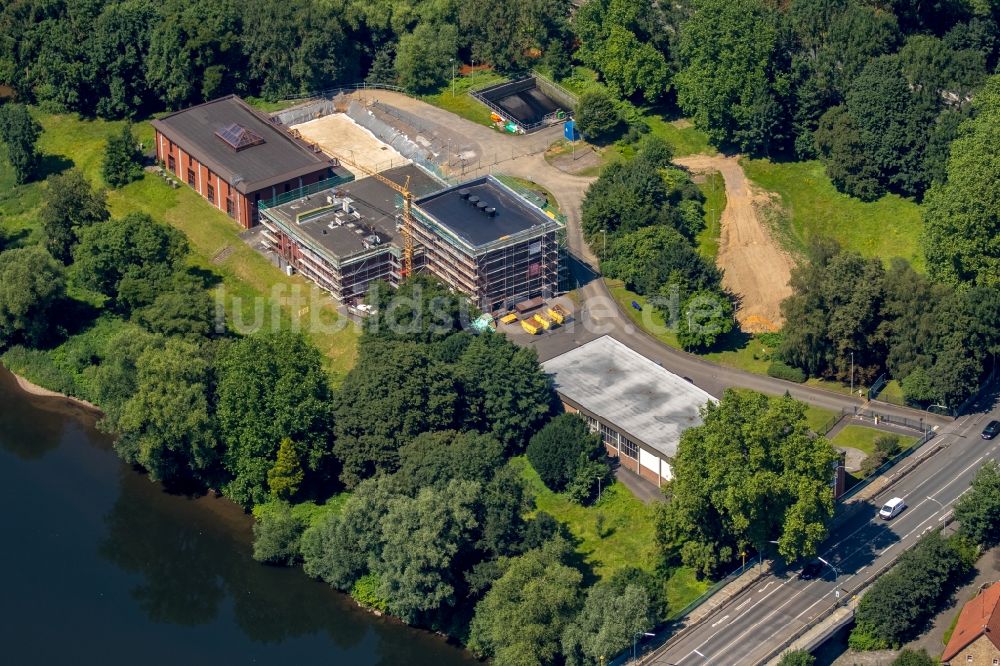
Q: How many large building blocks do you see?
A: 4